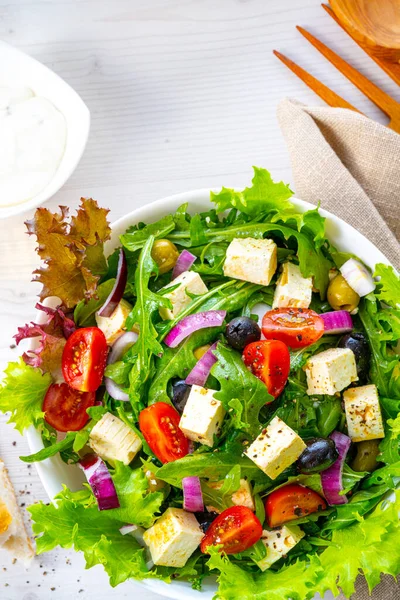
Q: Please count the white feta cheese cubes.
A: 12